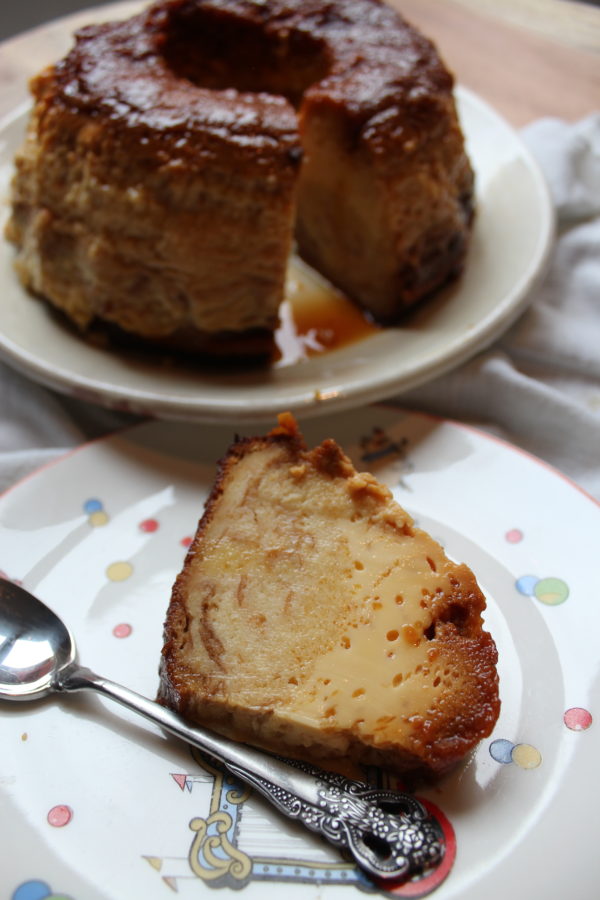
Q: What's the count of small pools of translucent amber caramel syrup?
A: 1